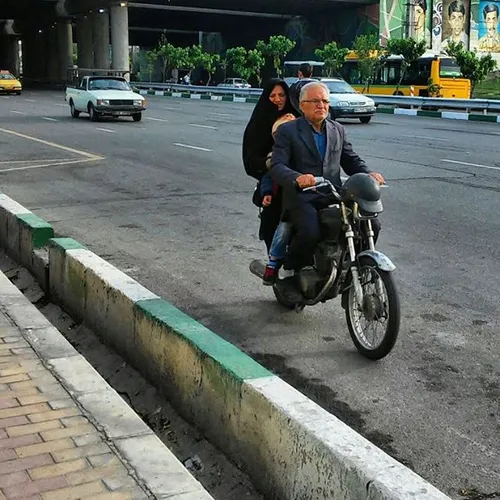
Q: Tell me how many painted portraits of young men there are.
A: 3